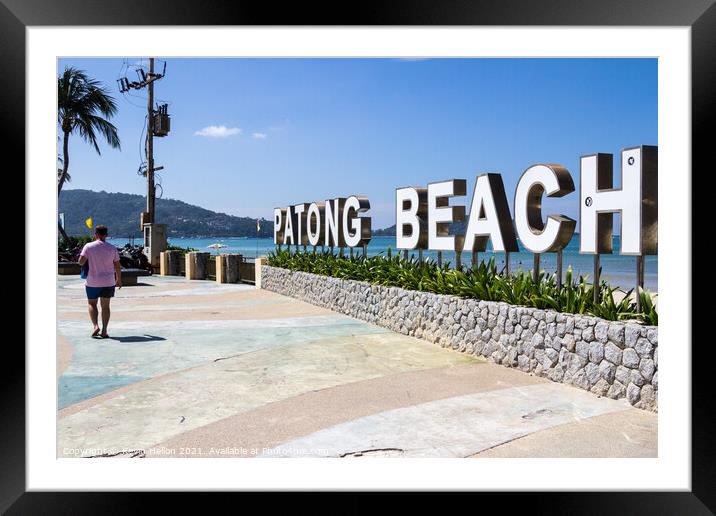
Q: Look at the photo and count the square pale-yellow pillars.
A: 4